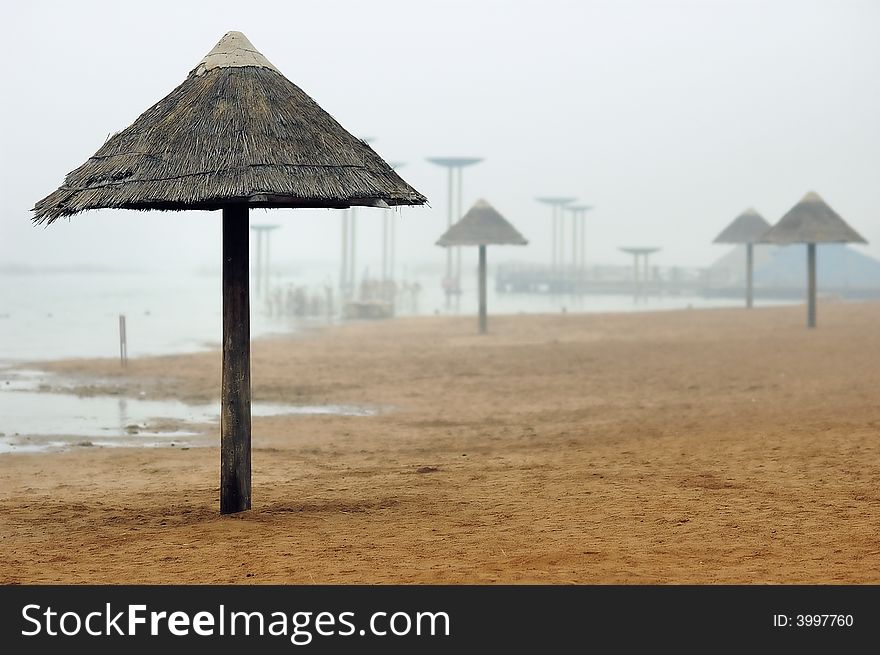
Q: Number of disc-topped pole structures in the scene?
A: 7